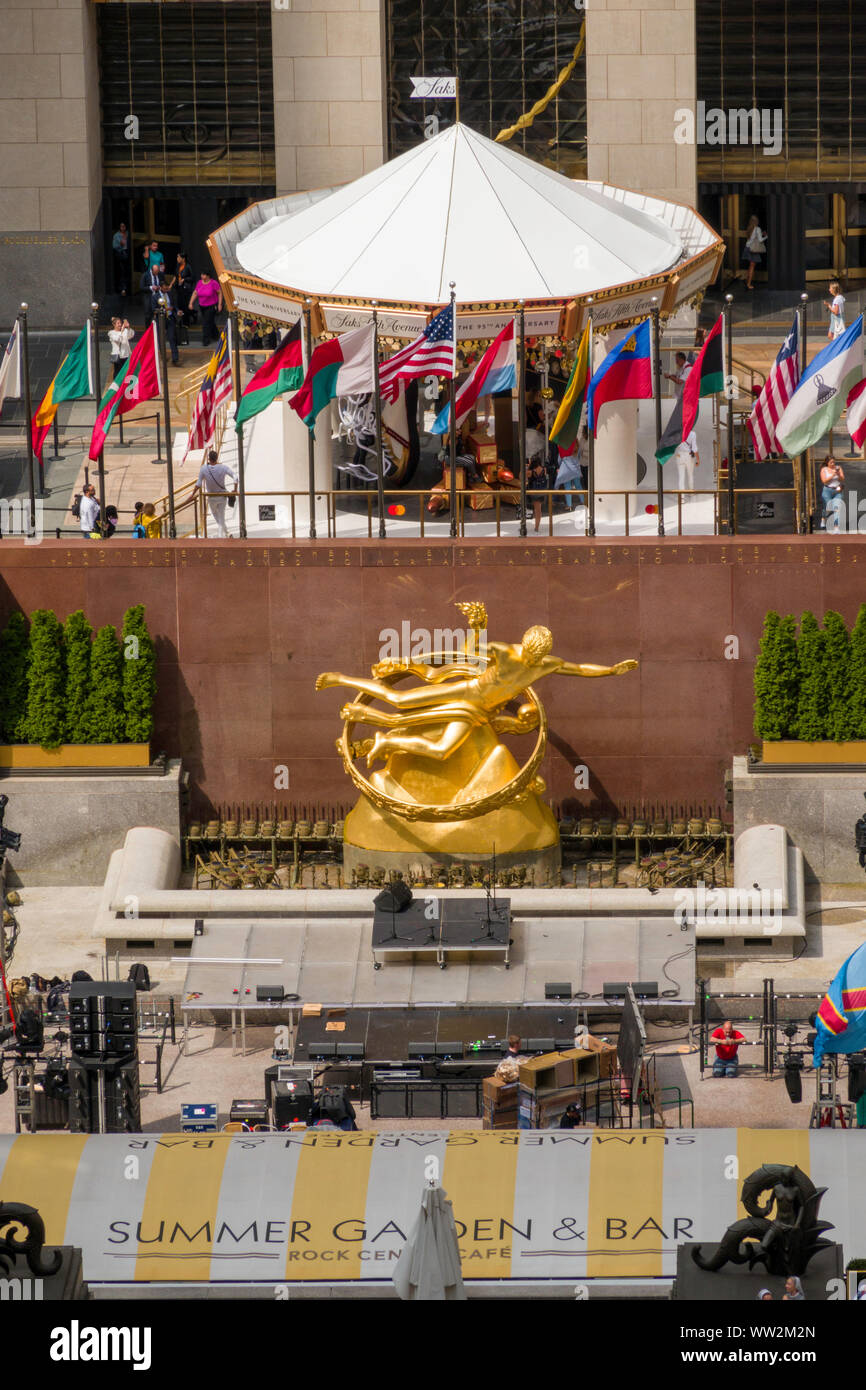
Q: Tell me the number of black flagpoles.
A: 12